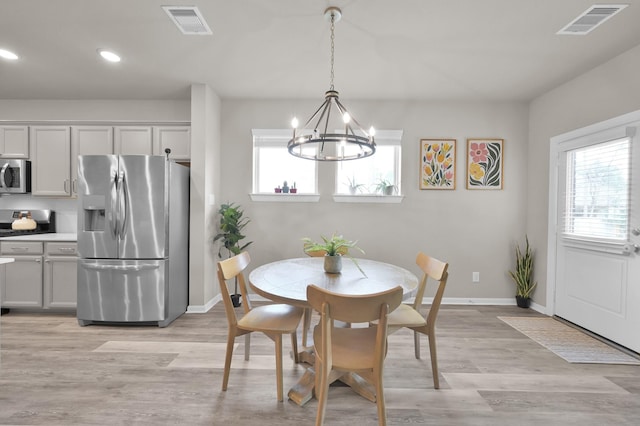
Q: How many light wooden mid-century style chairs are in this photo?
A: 4